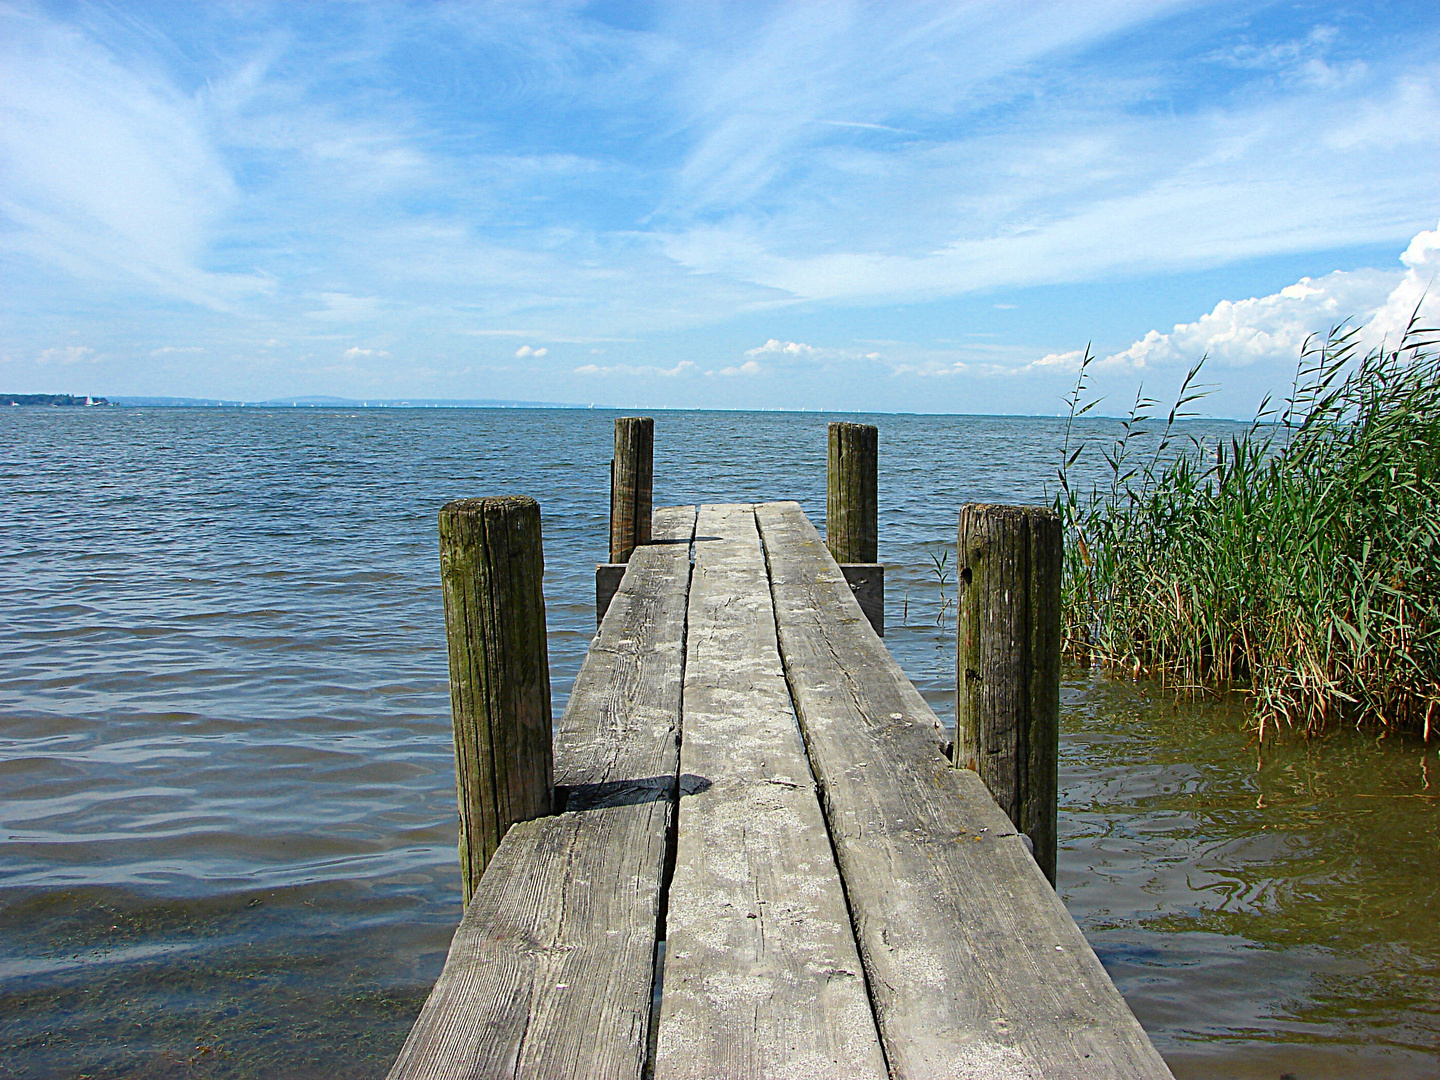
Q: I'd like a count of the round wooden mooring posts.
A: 4